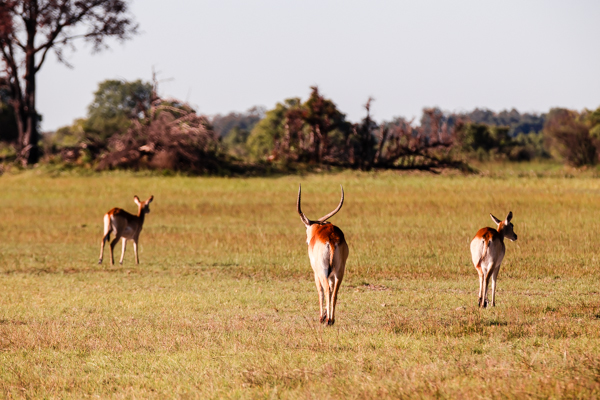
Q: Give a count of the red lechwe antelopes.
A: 3